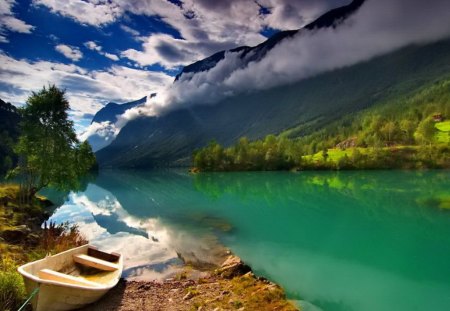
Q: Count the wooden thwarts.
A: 2